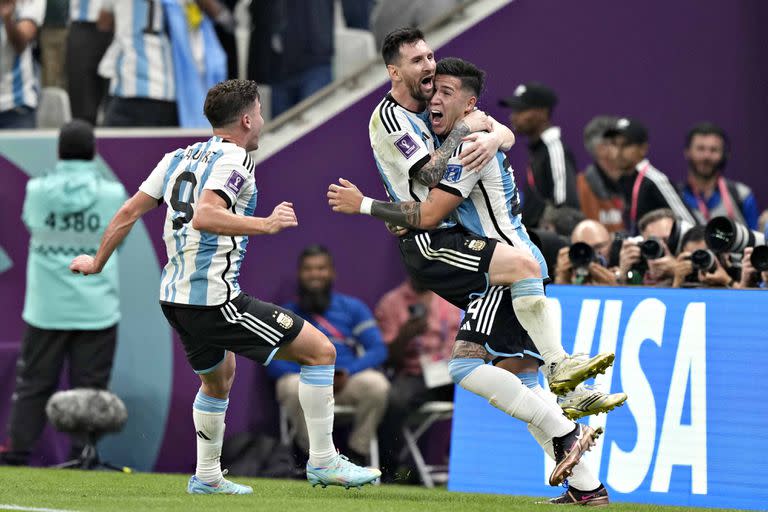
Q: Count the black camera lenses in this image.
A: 5